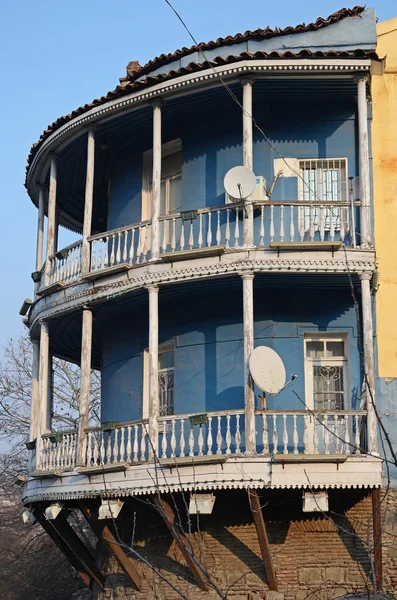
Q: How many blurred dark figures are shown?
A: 0